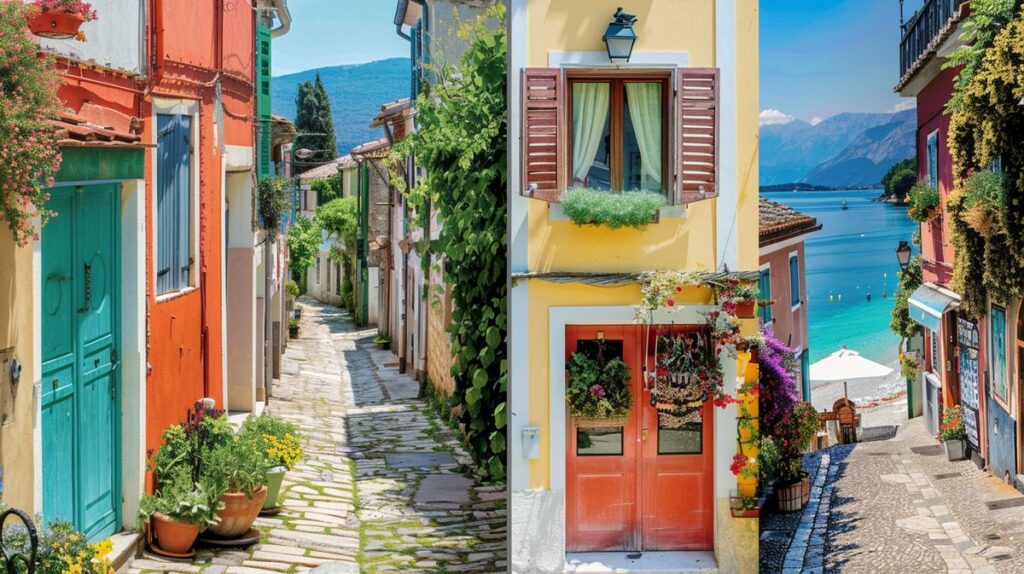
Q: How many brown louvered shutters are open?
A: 2